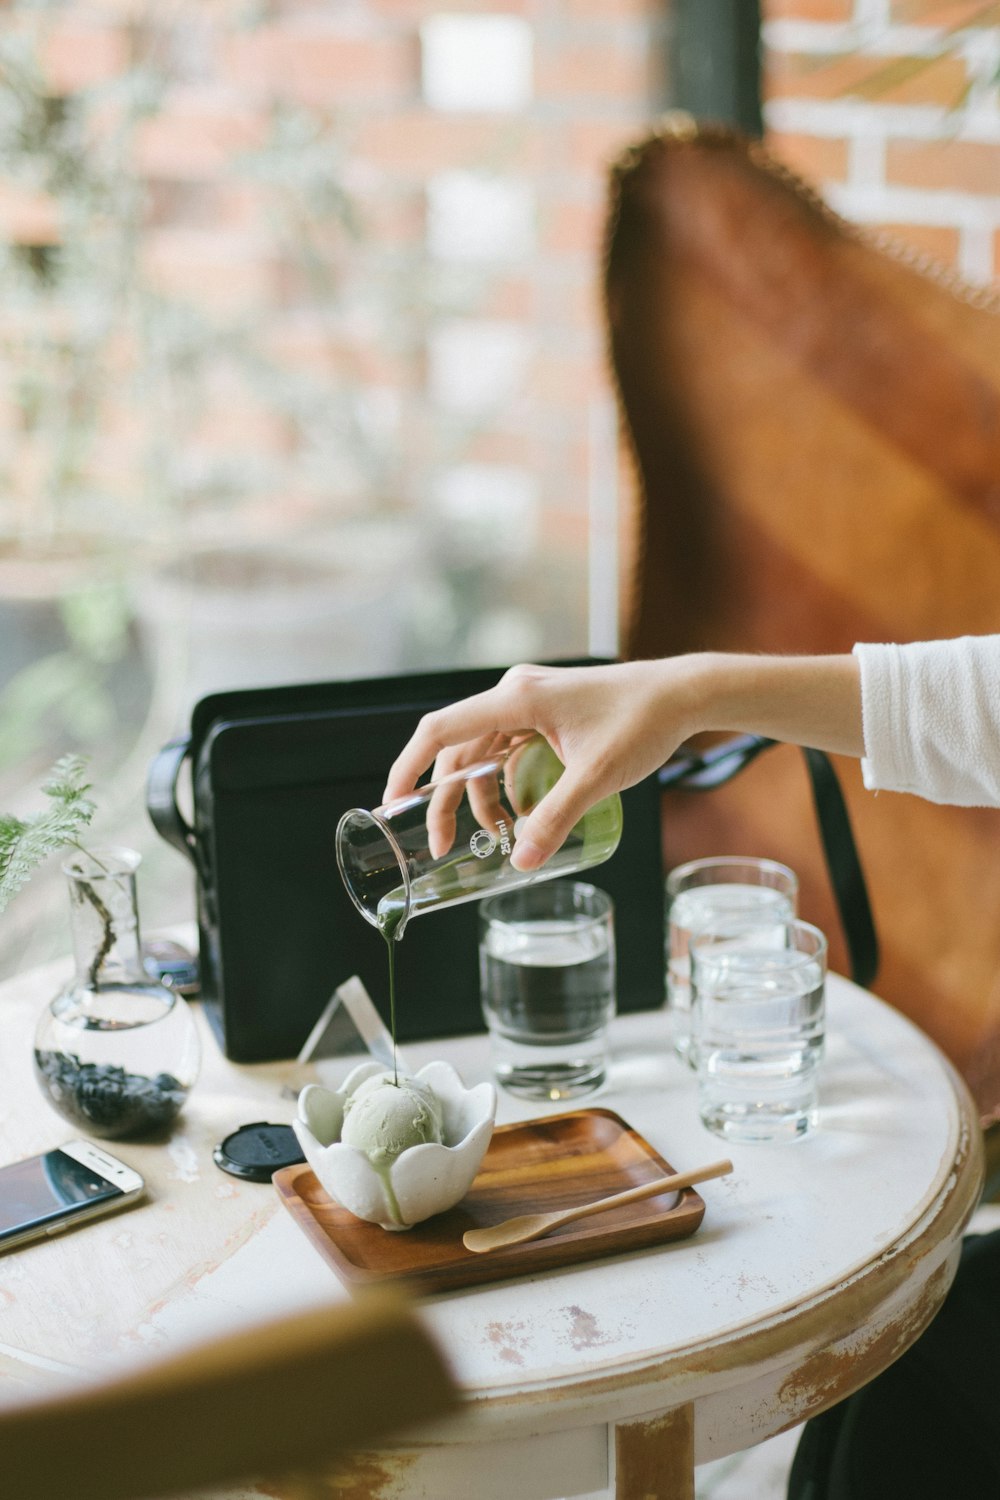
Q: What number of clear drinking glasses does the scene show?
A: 3